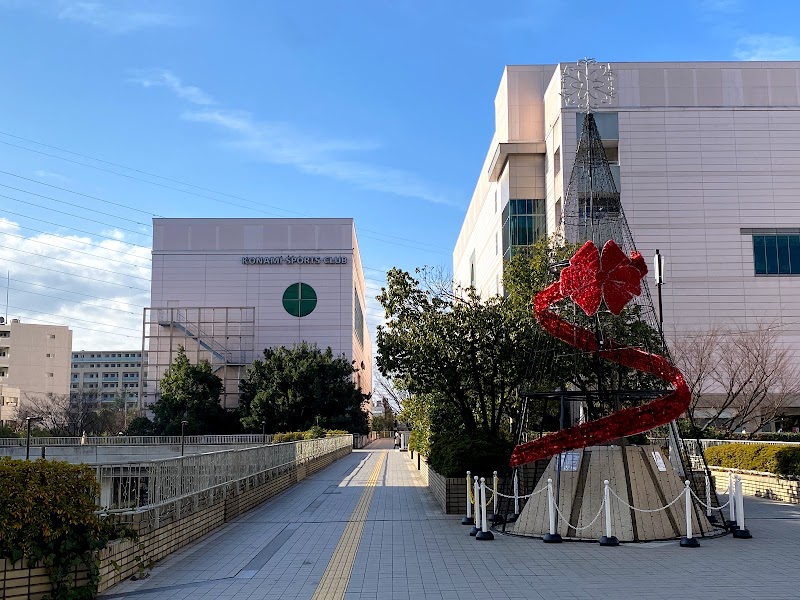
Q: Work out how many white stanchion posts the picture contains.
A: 12